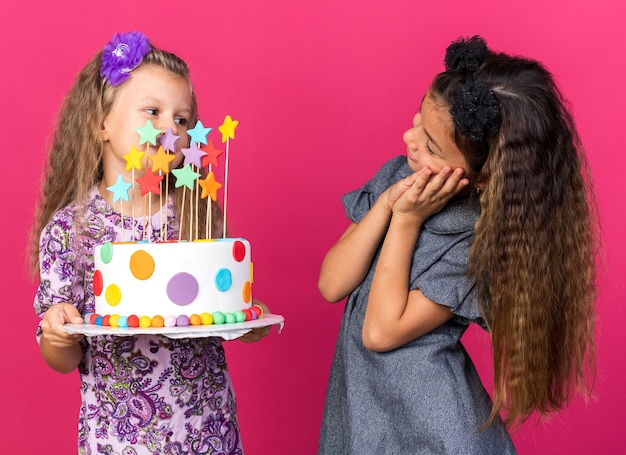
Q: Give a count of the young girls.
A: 2